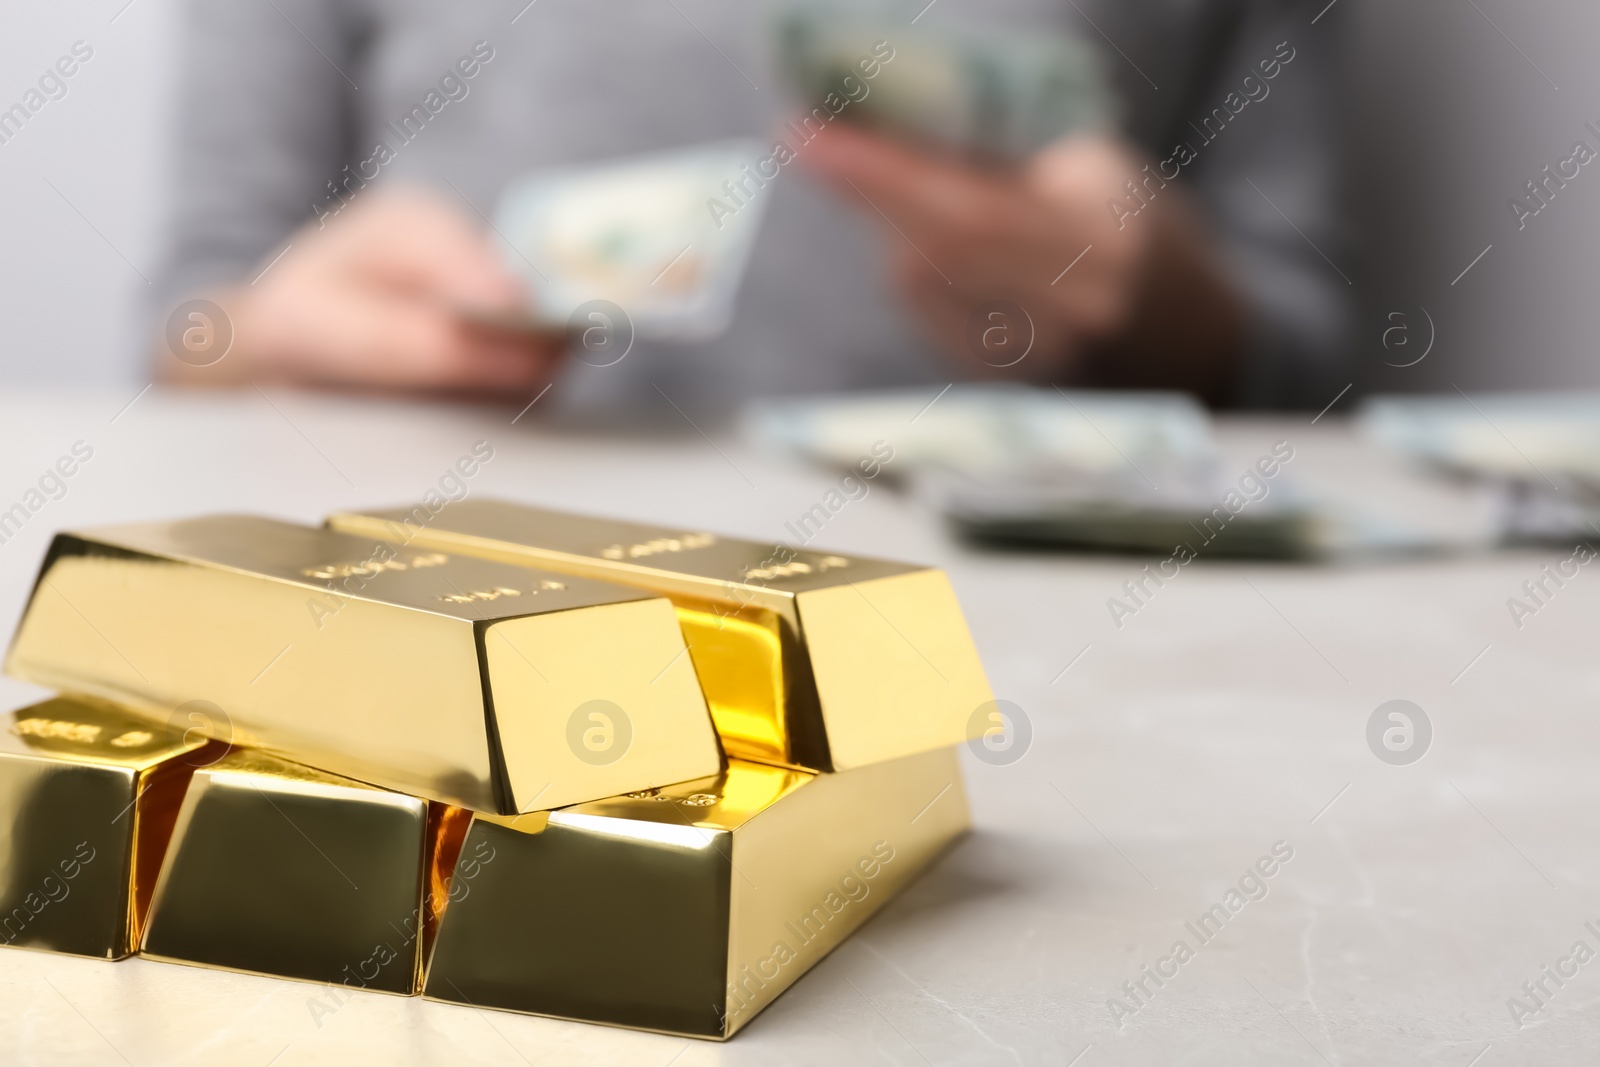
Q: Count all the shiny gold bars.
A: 5